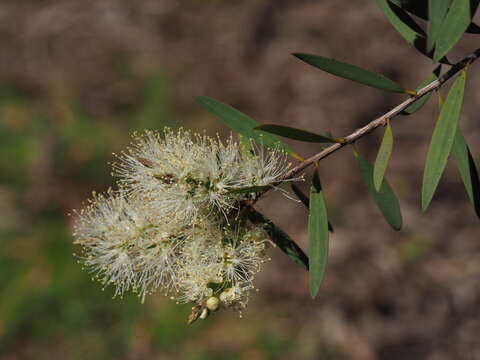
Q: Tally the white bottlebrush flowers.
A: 3